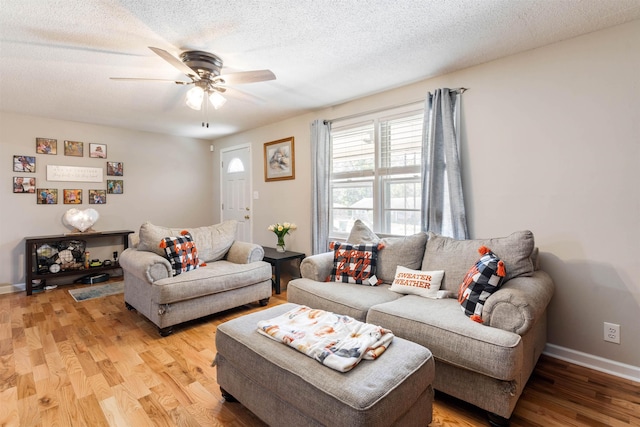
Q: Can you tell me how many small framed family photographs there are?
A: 10